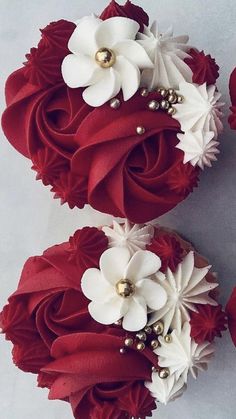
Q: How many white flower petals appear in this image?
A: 12